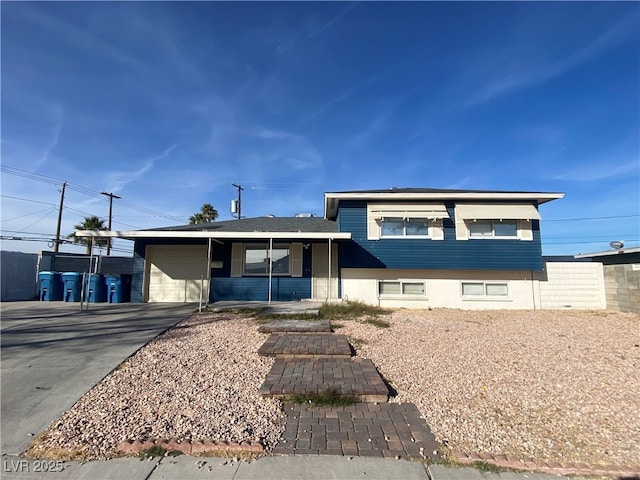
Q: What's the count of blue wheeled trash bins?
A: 4